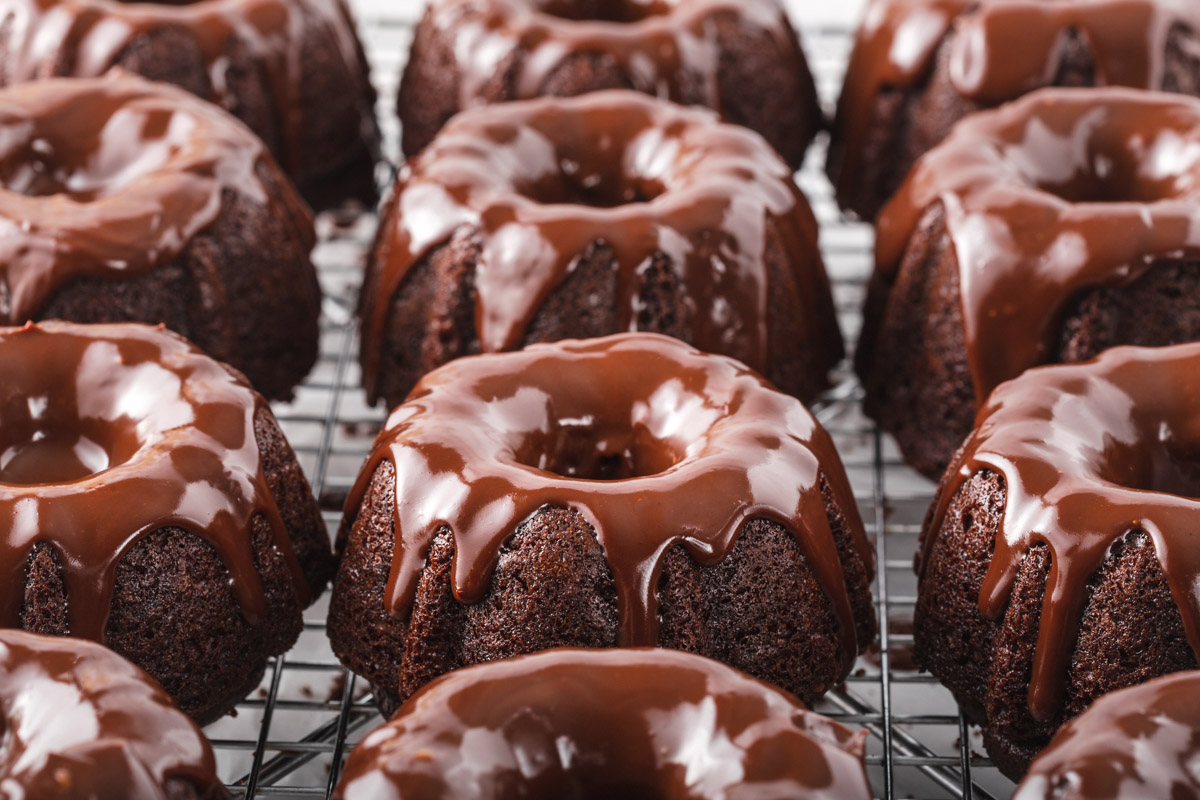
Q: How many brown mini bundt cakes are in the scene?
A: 12